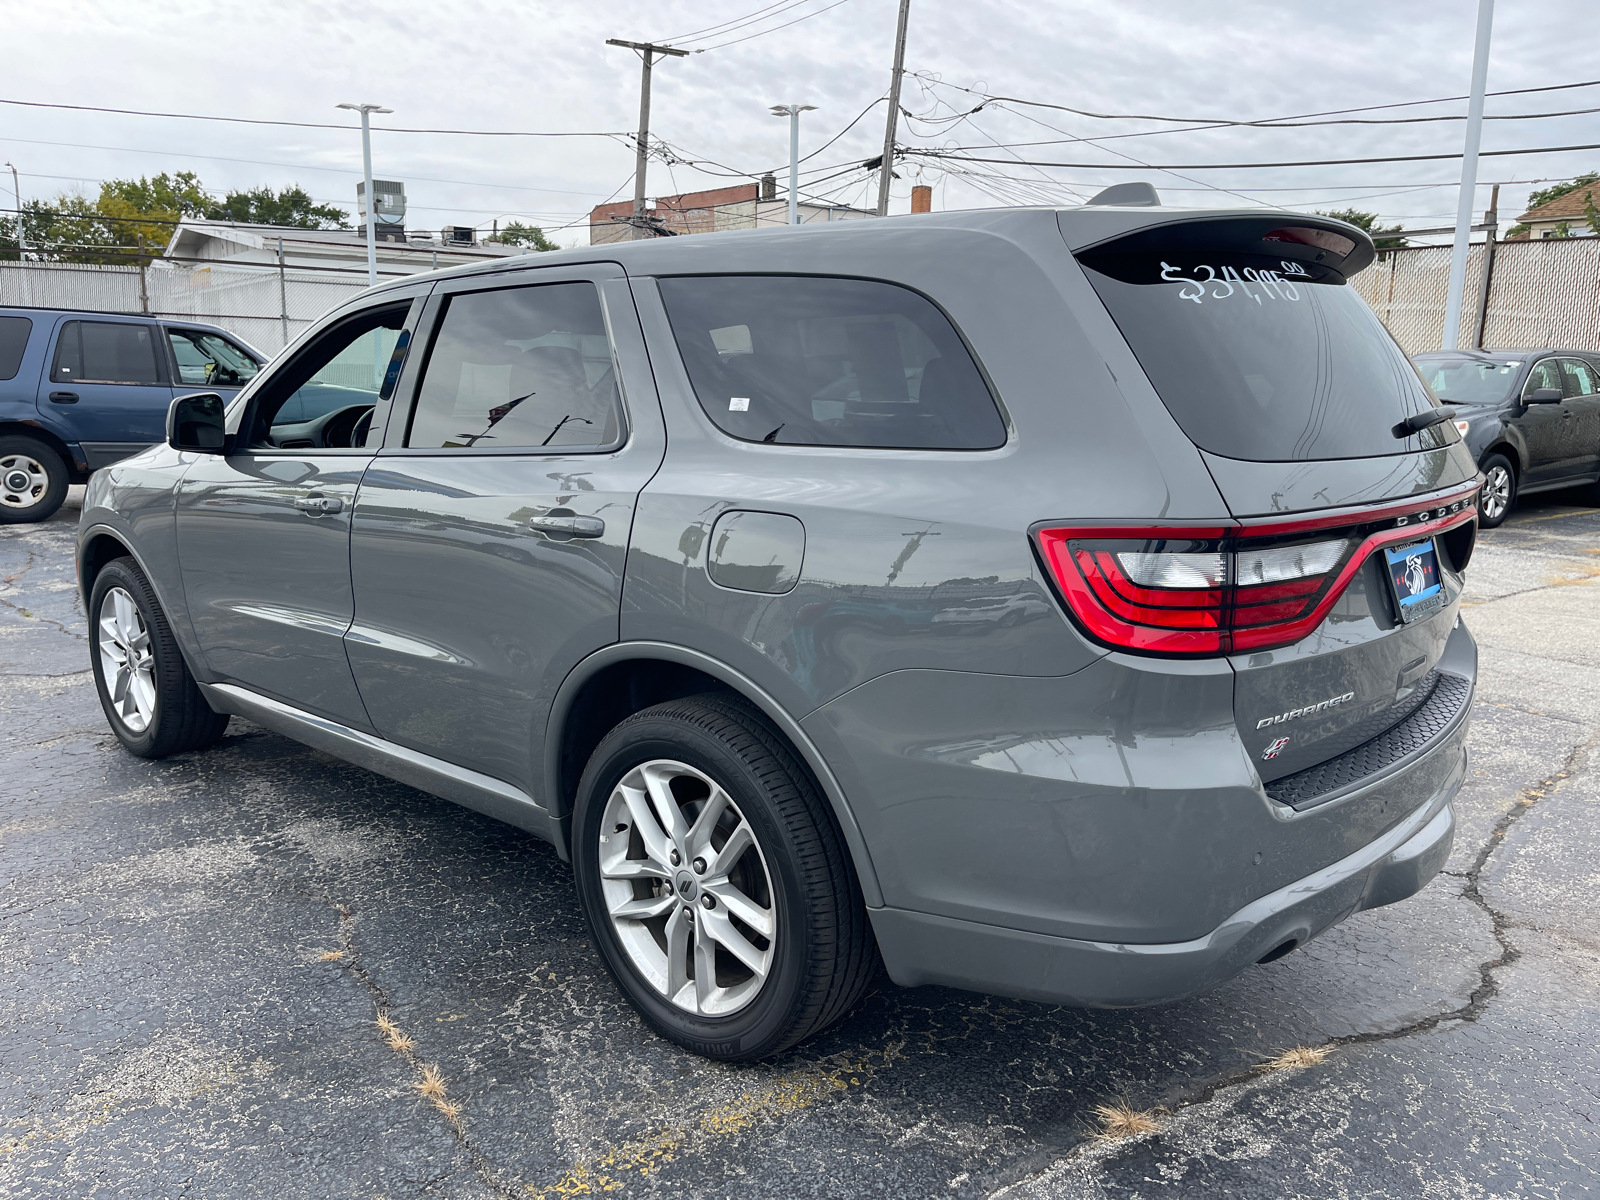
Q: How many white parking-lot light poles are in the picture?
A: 3